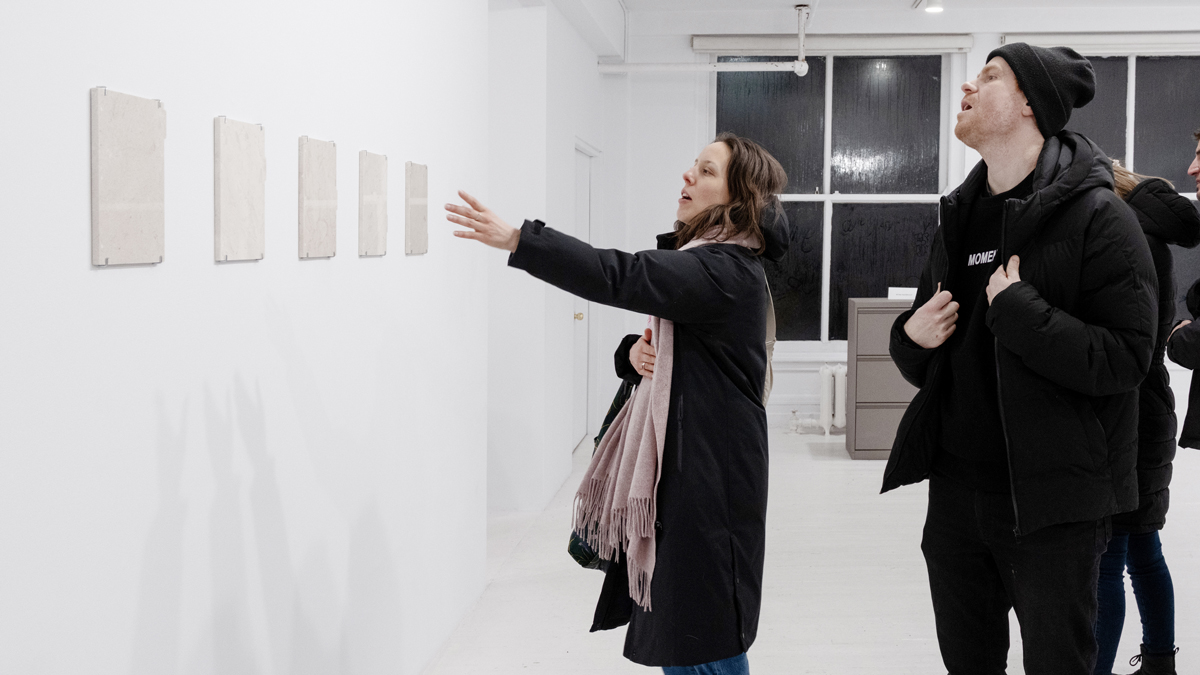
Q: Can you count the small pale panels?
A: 5